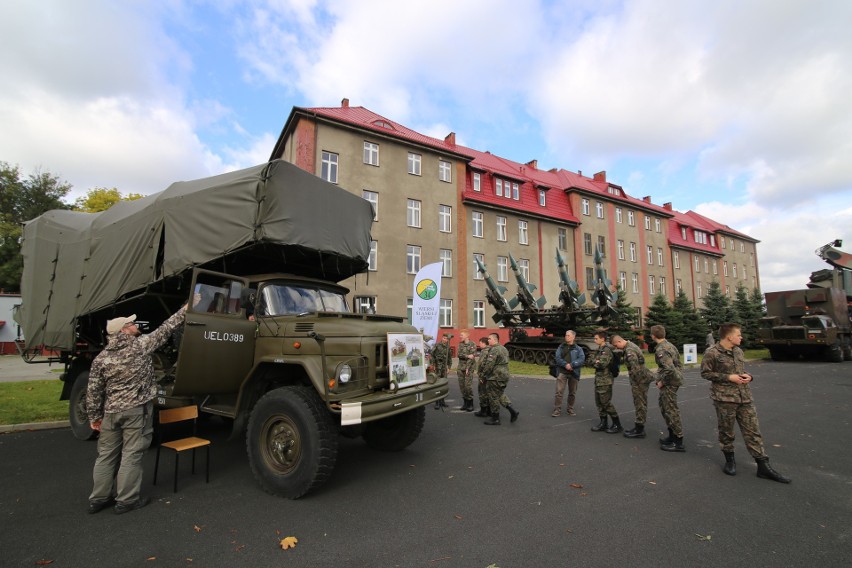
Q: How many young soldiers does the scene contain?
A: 8